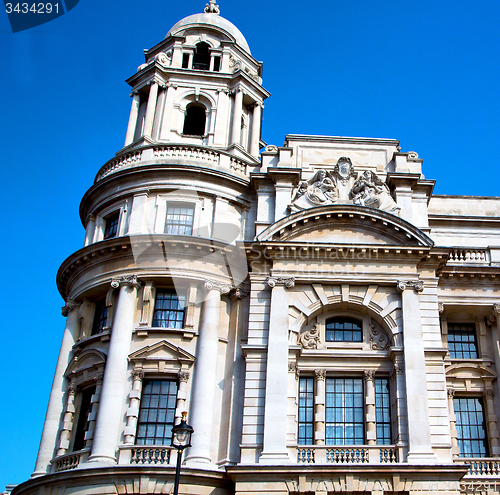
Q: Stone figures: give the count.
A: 2